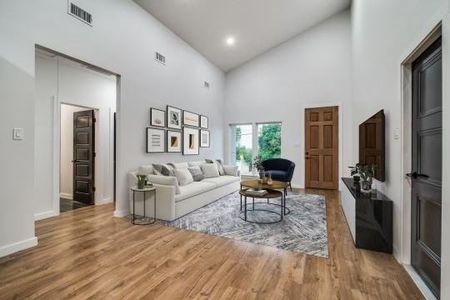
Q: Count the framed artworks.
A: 8